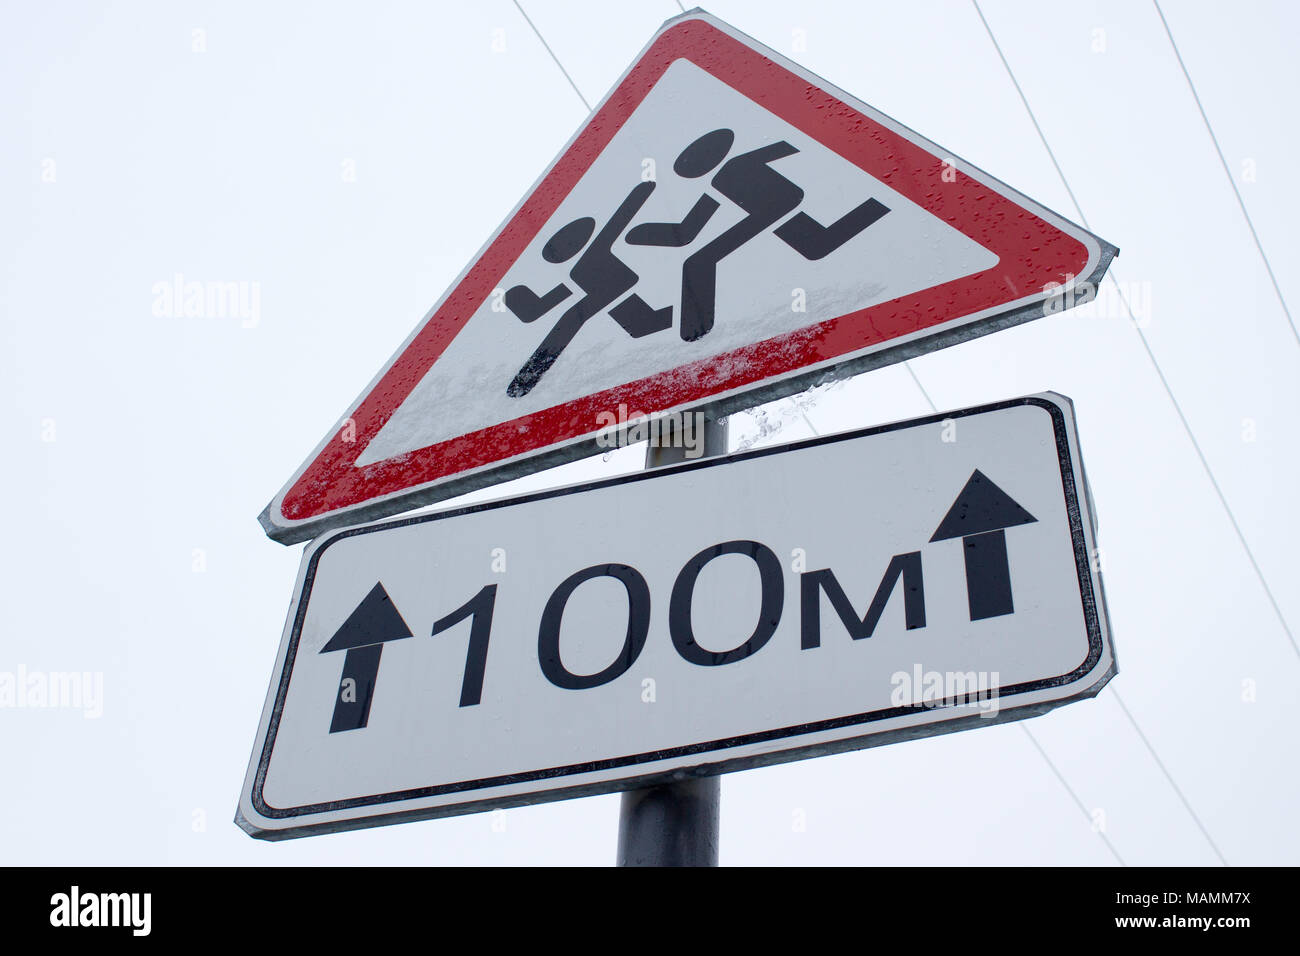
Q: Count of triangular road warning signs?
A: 1